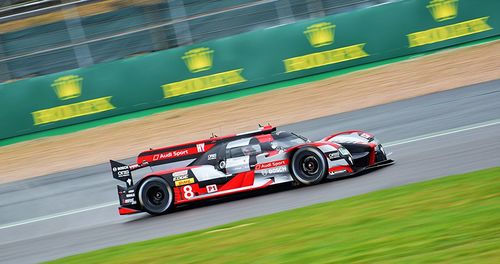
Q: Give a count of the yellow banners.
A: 4